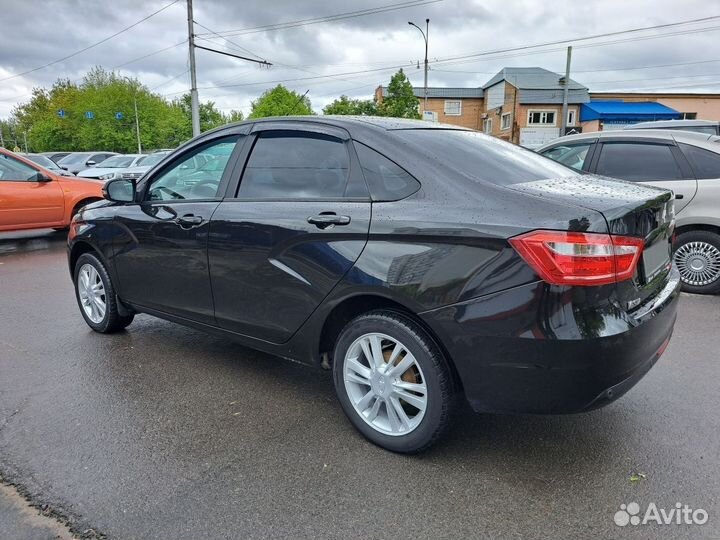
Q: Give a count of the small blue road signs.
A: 3